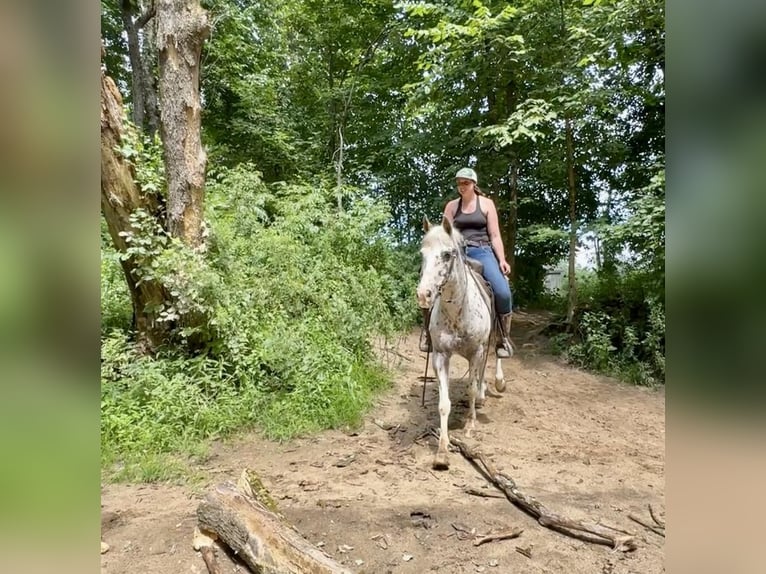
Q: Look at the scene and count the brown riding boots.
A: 2